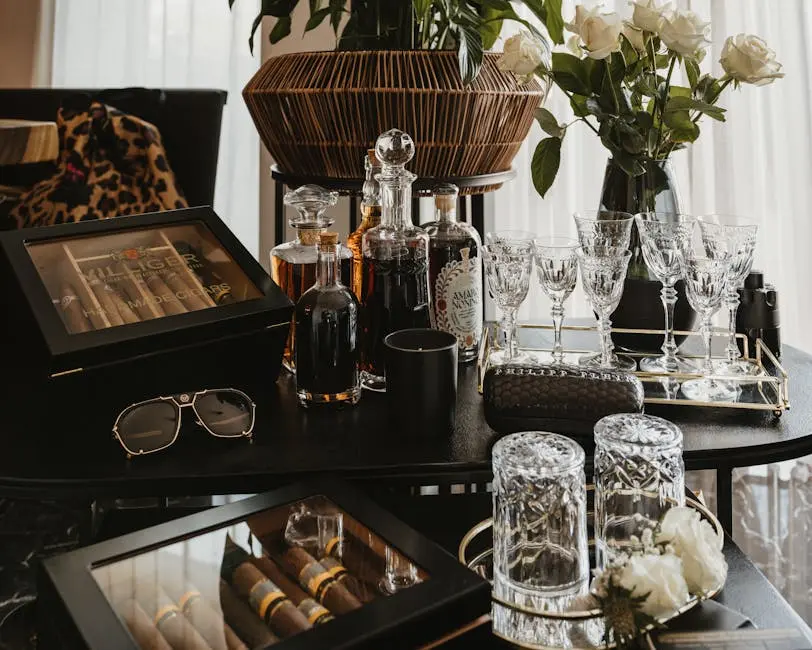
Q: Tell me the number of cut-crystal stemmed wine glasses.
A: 8